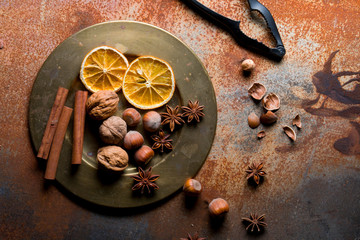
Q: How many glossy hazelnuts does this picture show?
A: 6